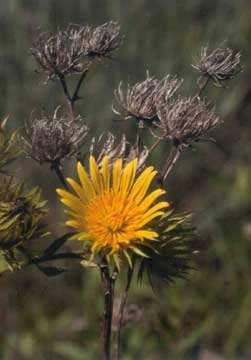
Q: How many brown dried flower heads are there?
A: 7